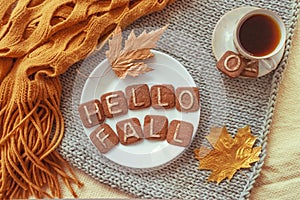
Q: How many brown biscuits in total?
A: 11